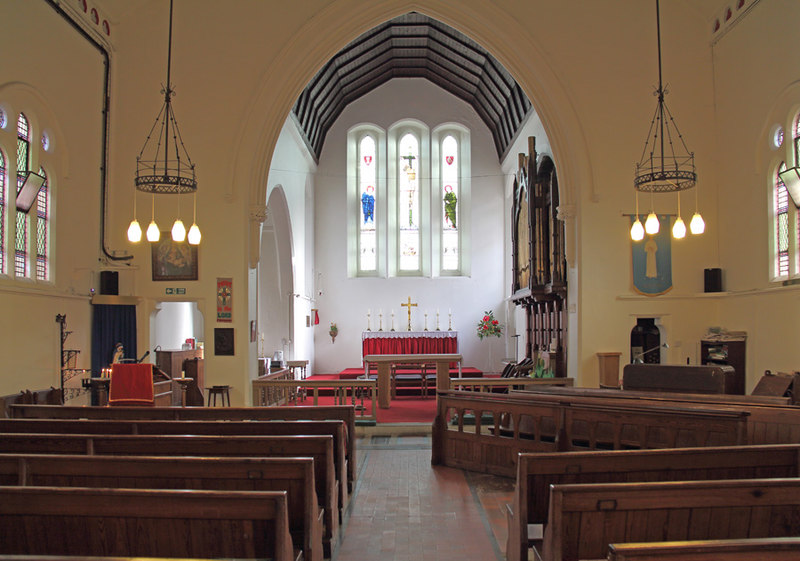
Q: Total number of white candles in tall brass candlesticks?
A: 6